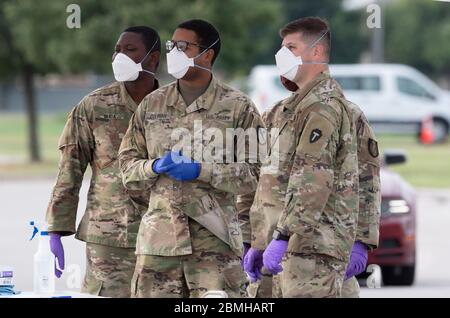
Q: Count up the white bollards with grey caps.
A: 0